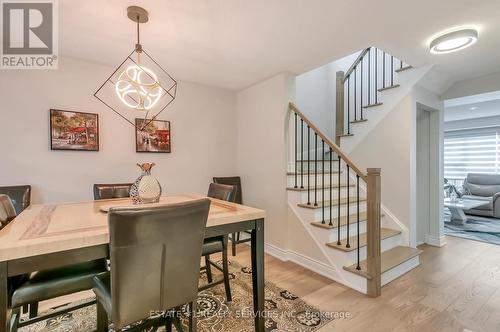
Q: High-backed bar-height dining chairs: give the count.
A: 6